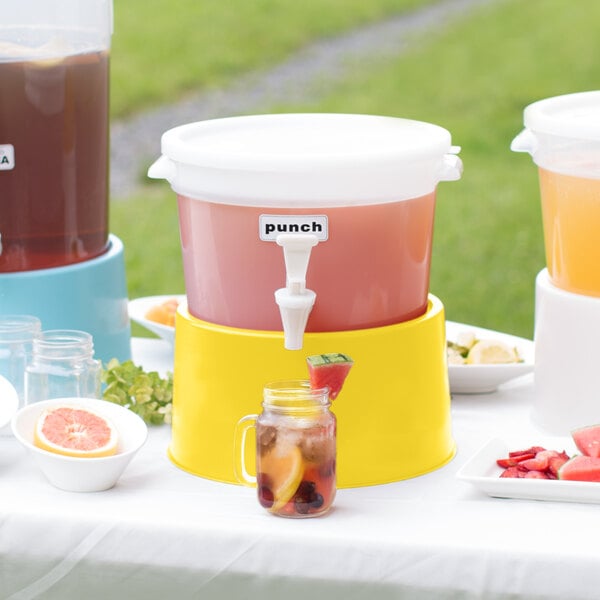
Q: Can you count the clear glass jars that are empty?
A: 2